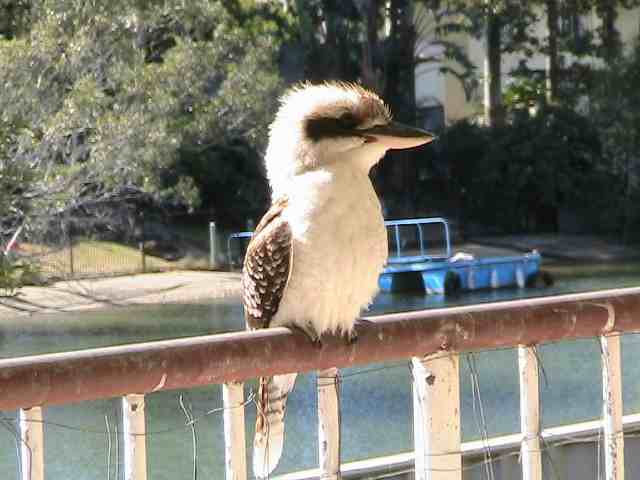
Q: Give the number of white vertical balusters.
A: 7